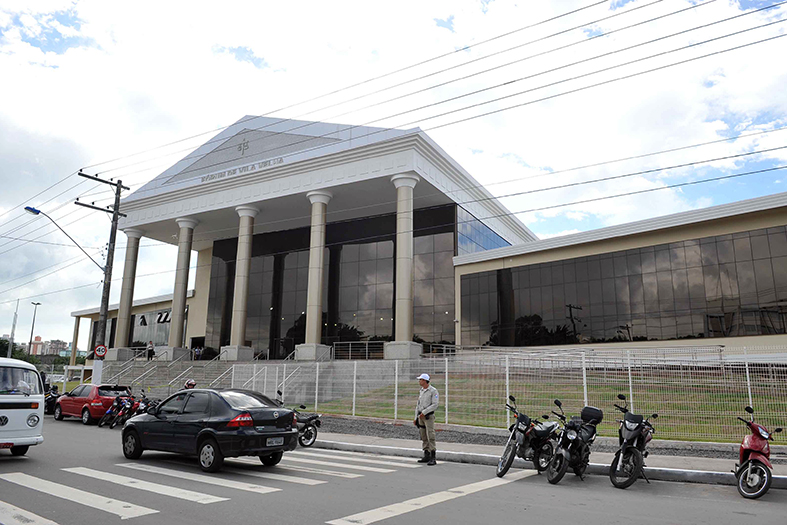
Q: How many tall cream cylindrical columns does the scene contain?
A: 5